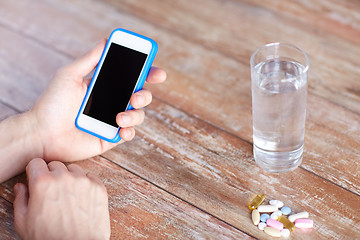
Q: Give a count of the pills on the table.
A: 14